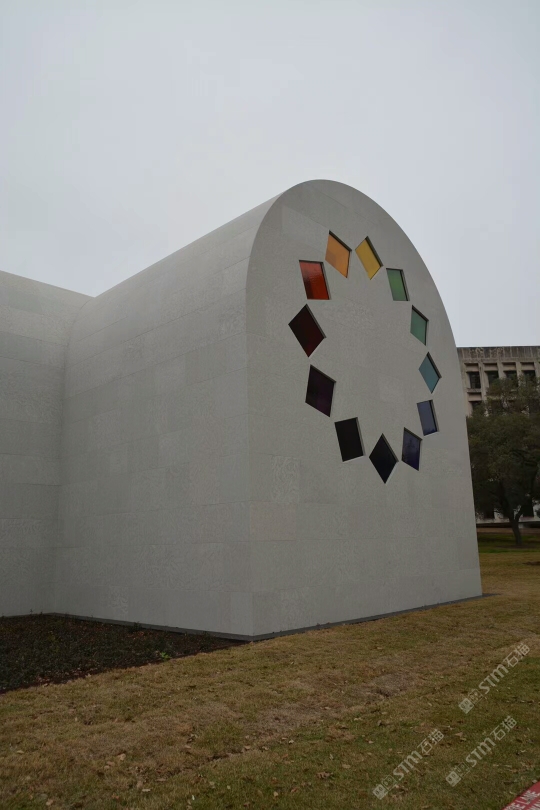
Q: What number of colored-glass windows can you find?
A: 12